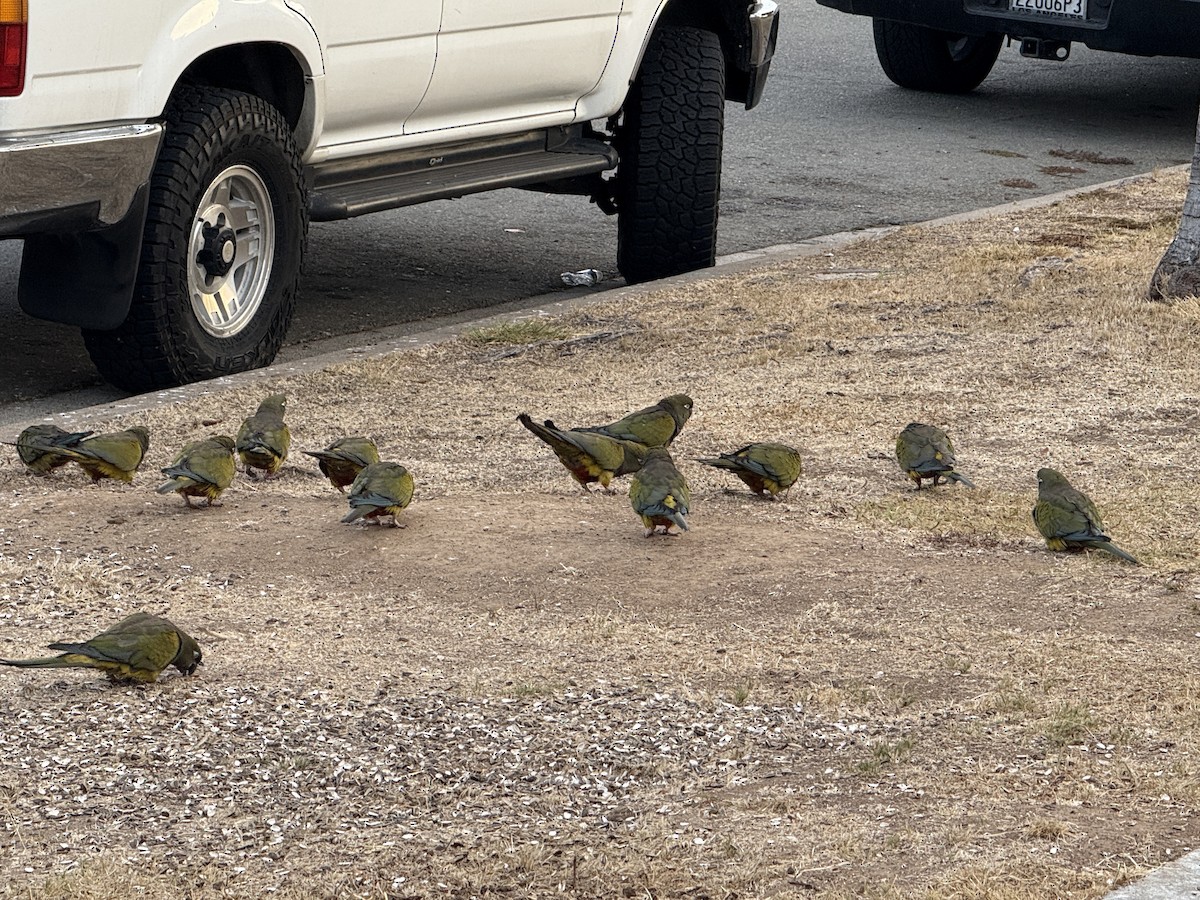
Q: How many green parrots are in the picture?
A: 13